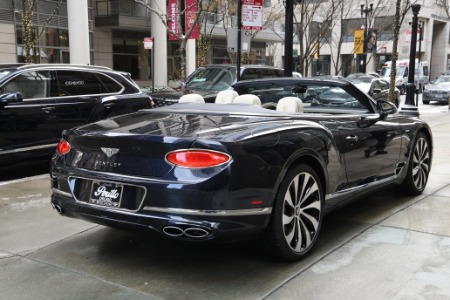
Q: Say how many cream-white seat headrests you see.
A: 4